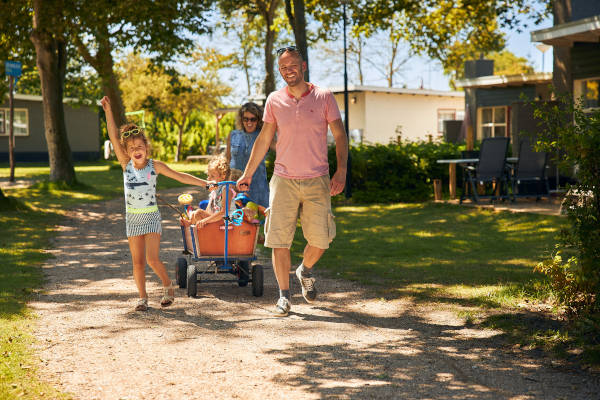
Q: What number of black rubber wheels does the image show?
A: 4